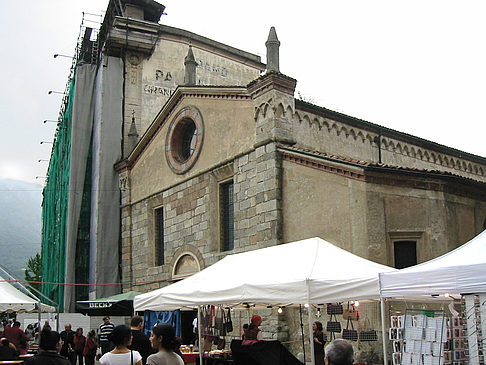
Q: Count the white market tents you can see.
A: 3